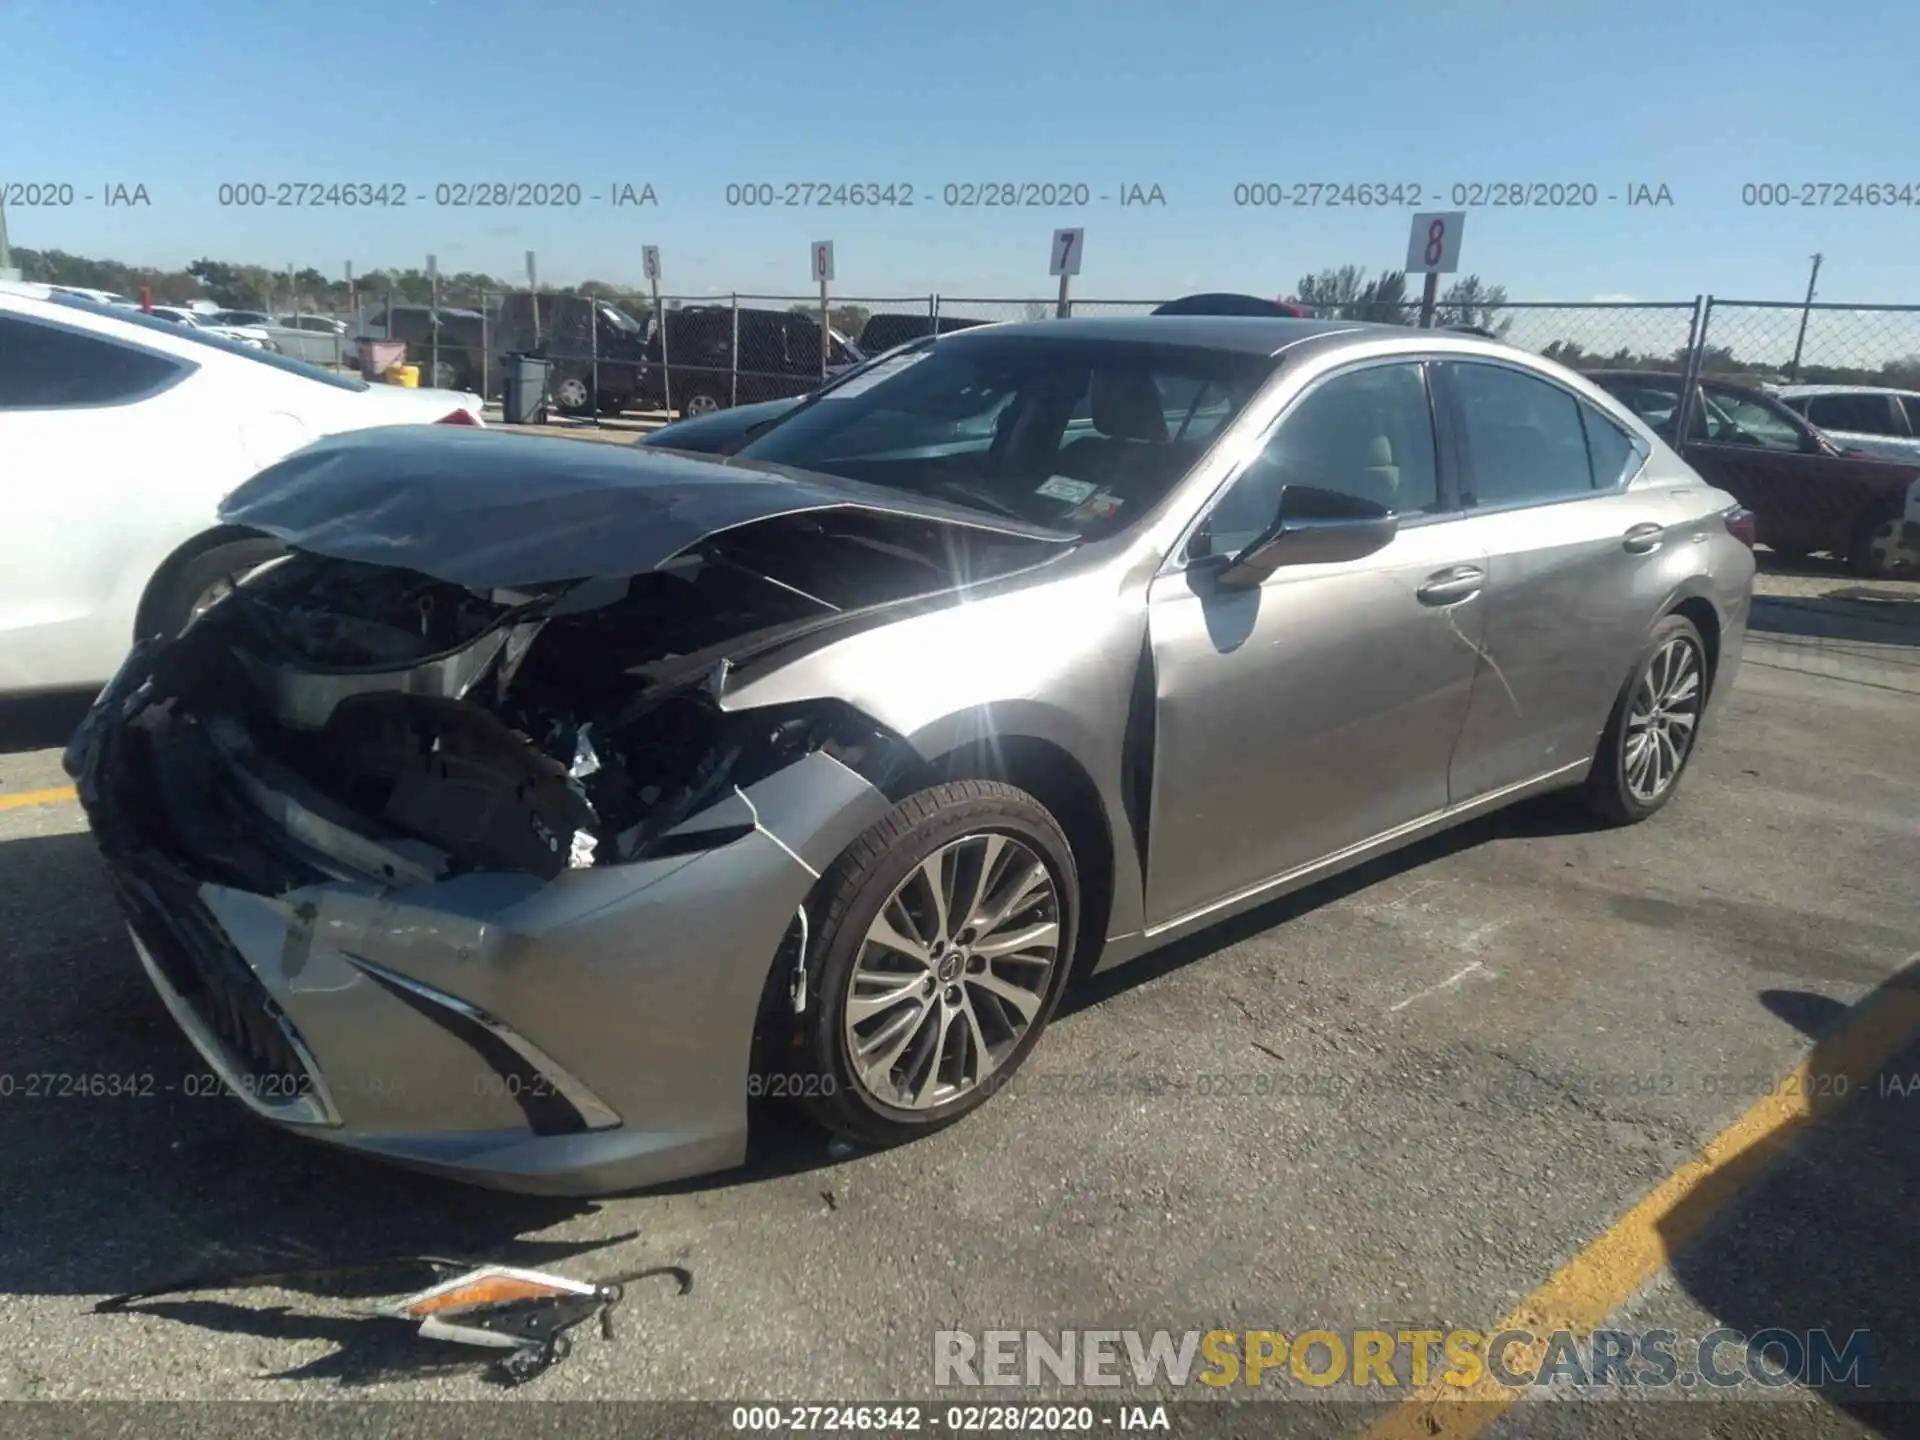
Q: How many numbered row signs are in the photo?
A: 4